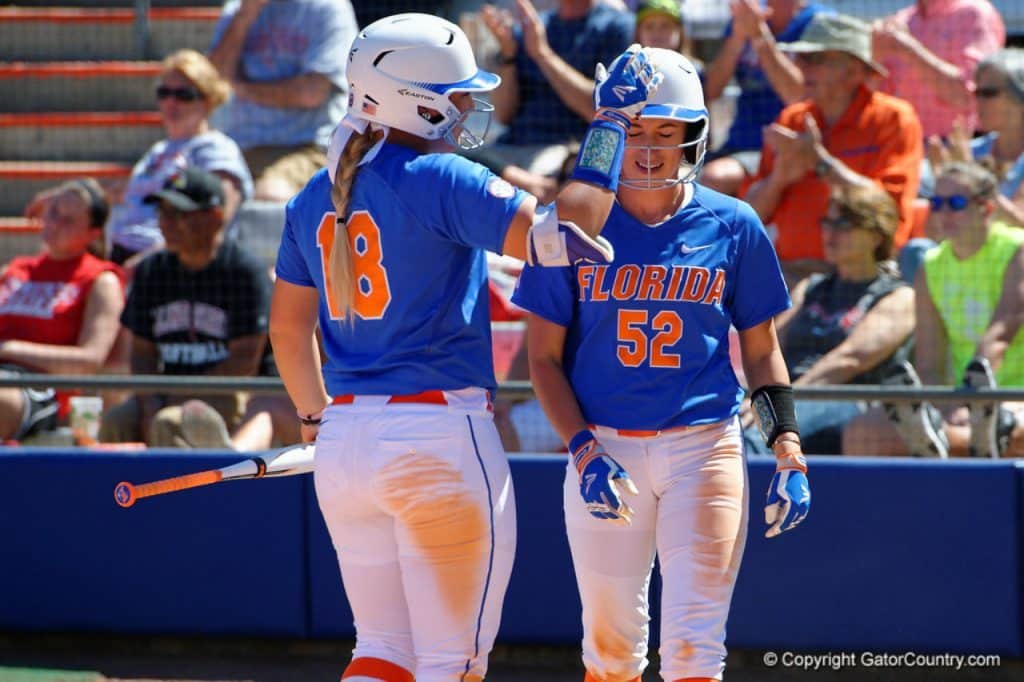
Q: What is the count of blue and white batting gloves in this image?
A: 3